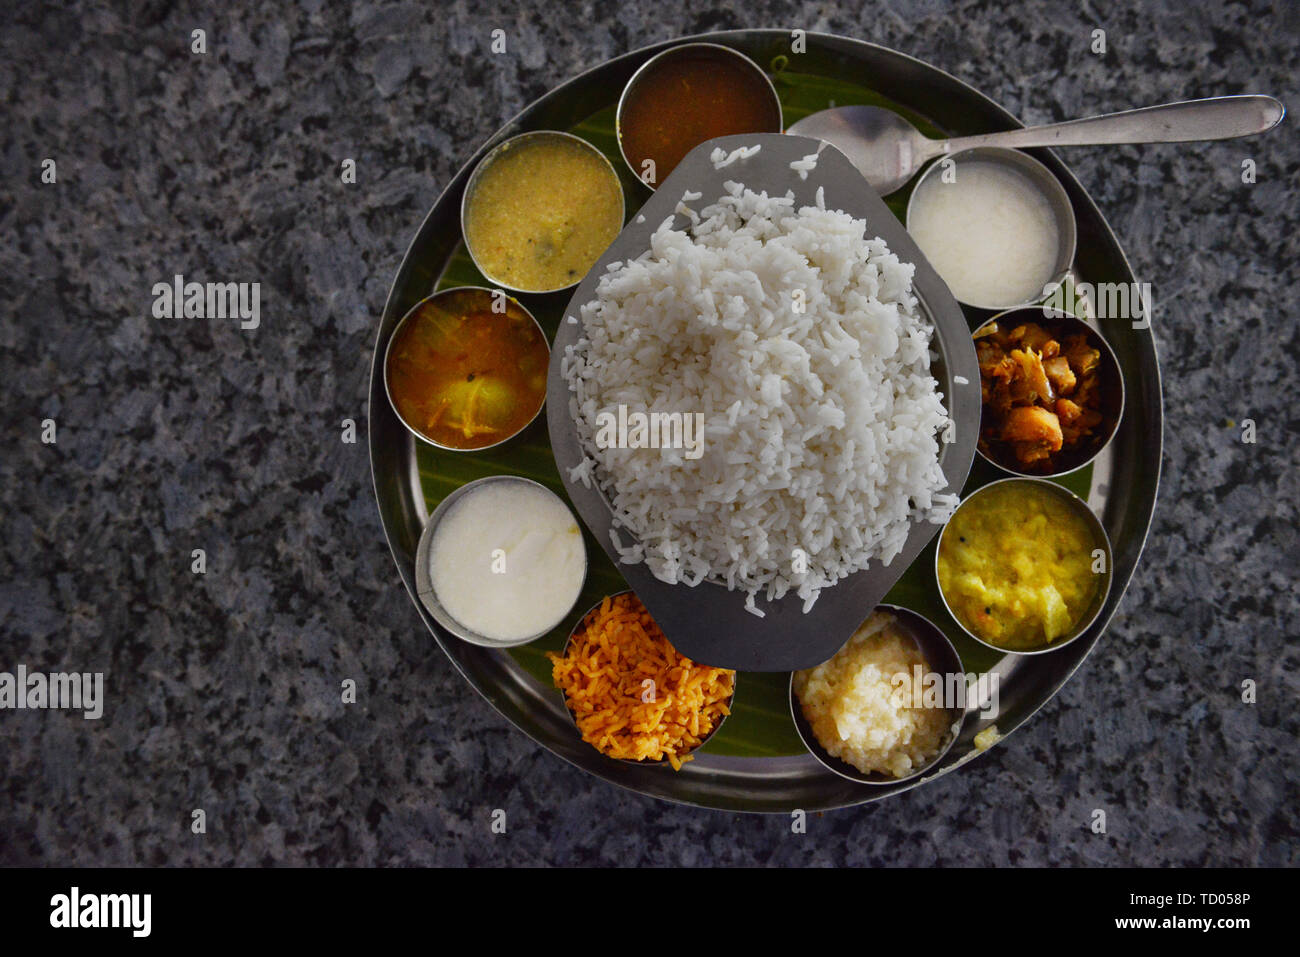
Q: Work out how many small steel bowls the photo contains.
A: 9